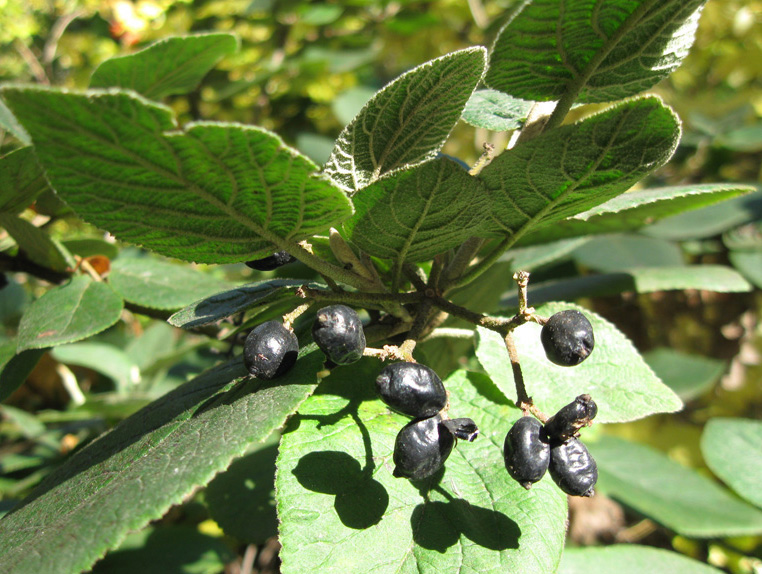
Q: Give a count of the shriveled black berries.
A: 2